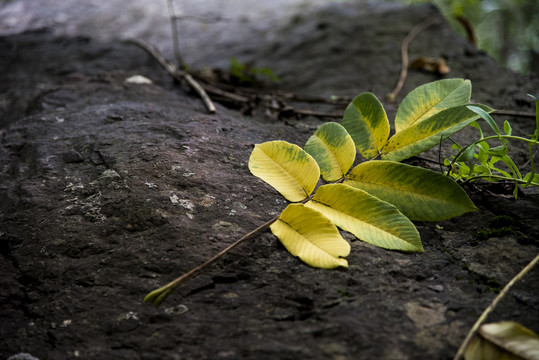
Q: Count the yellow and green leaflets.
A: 8